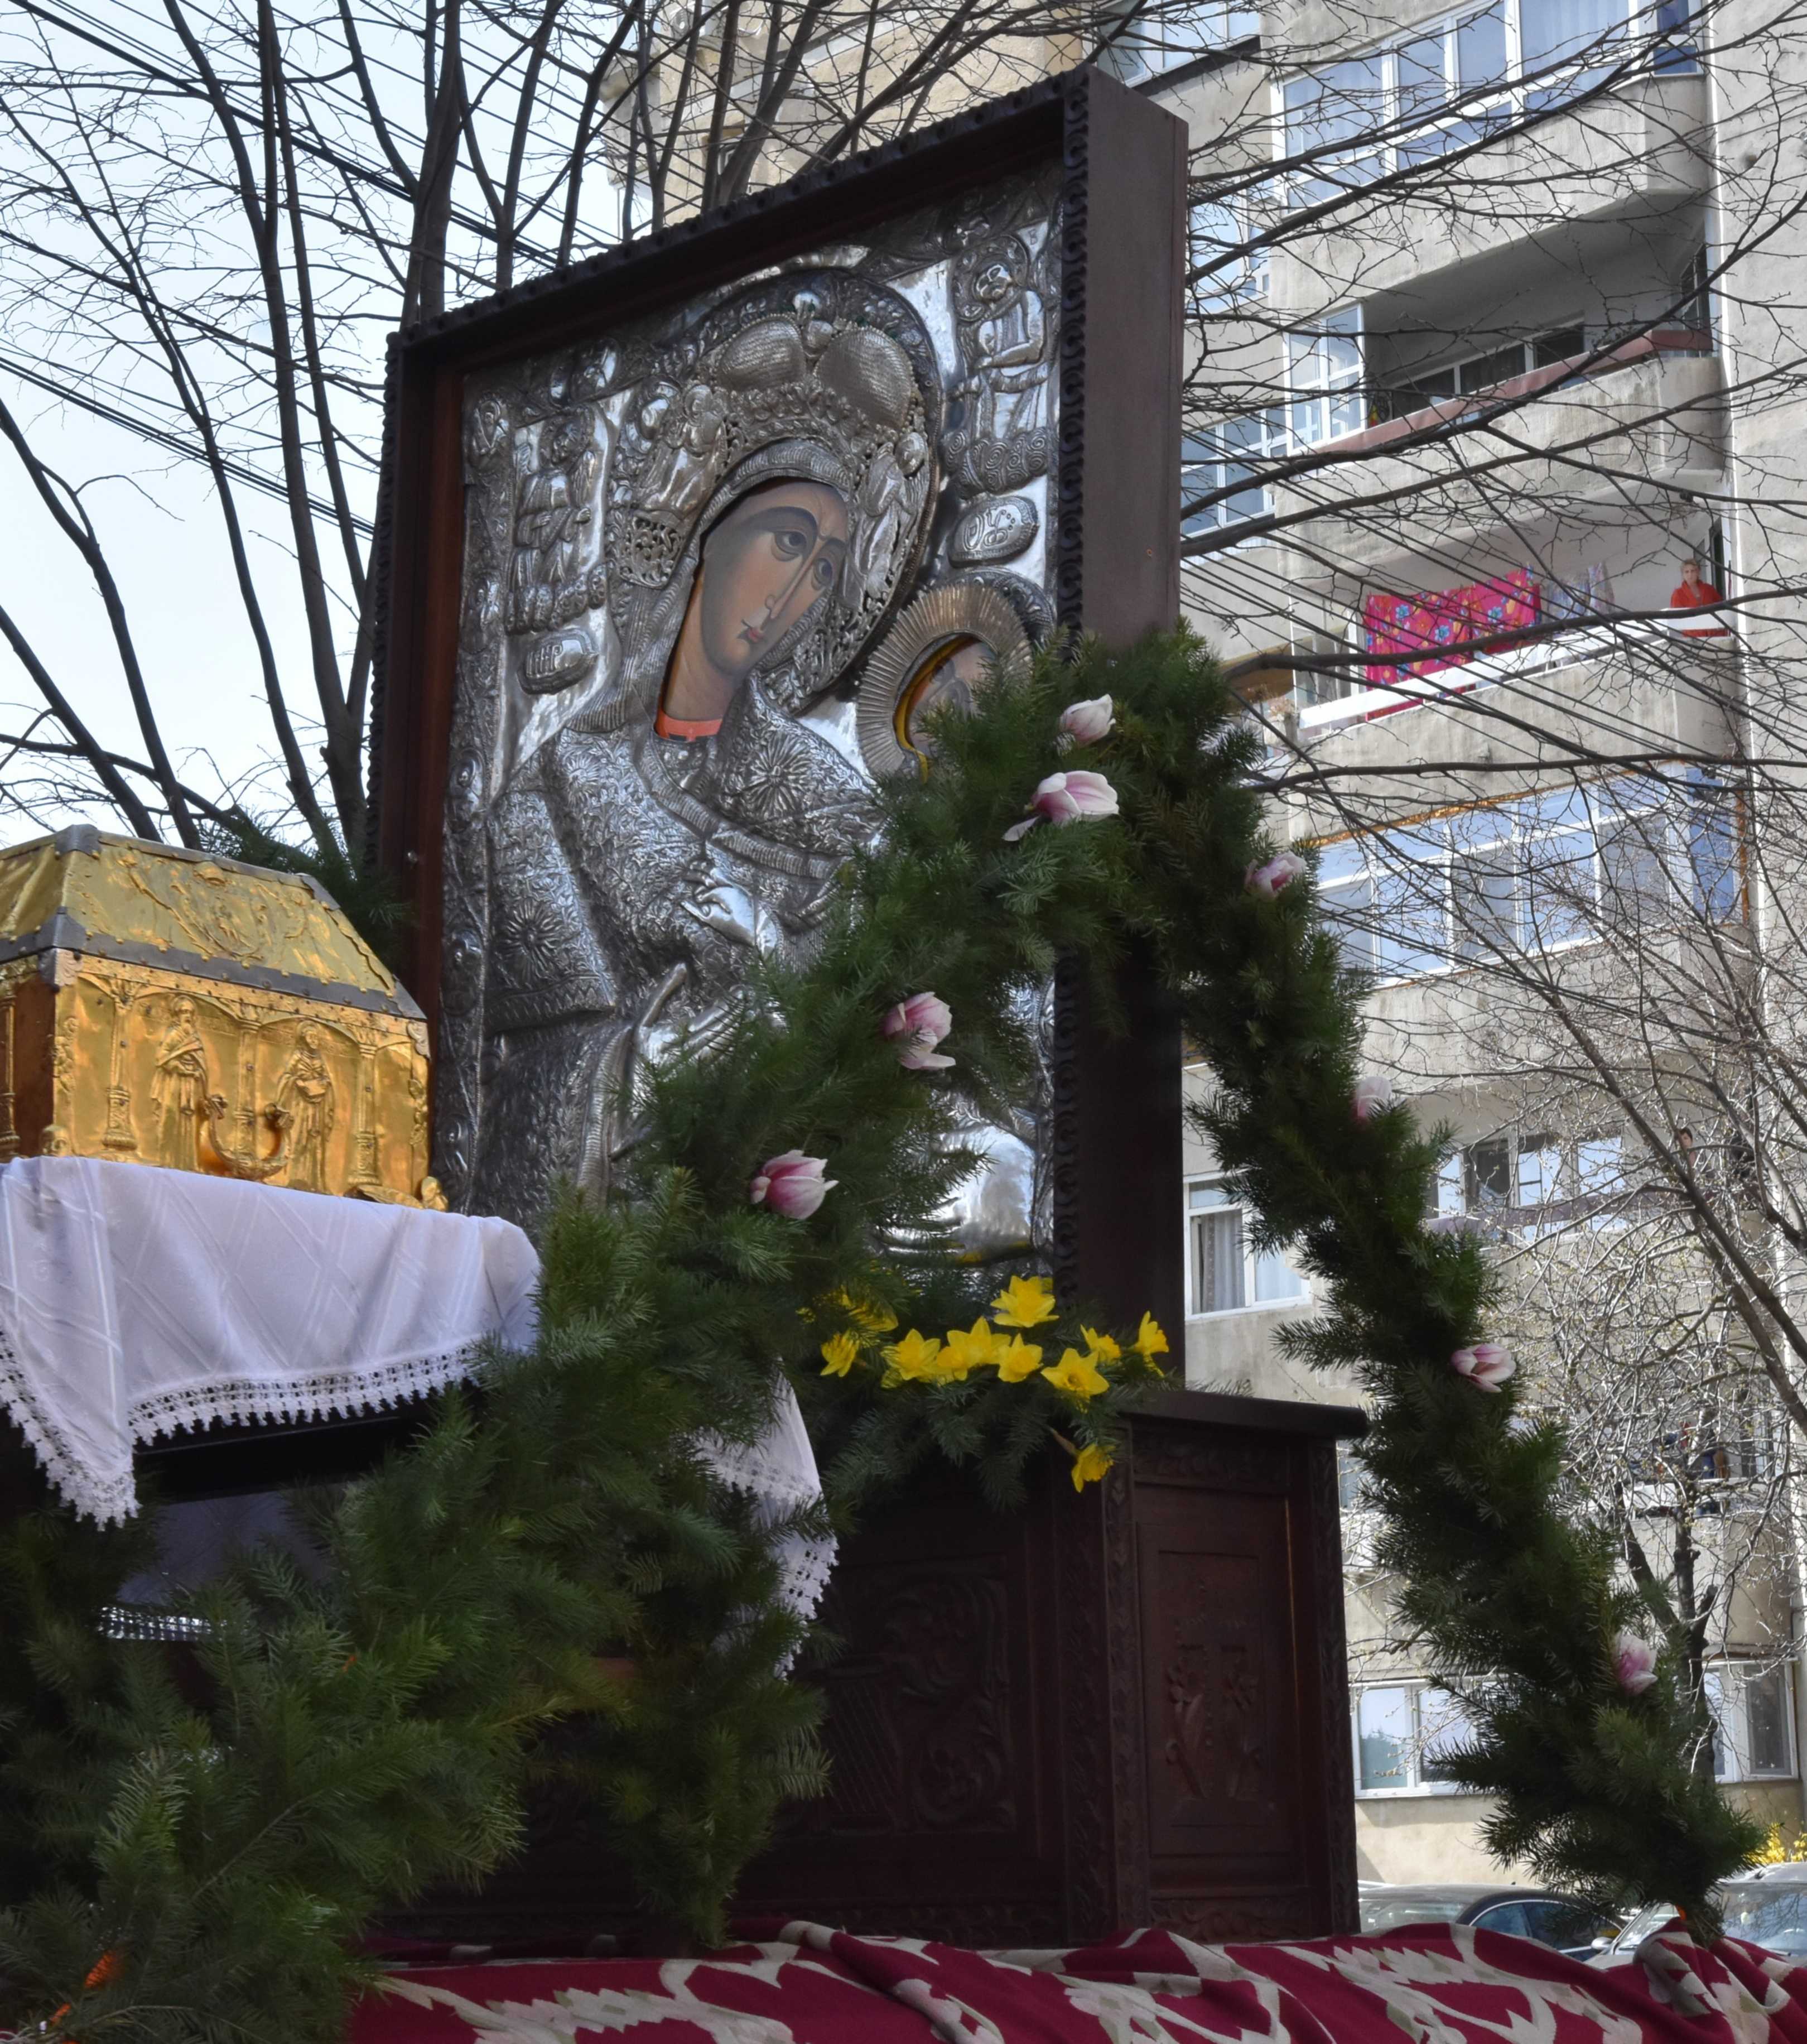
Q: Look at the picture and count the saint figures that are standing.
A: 2